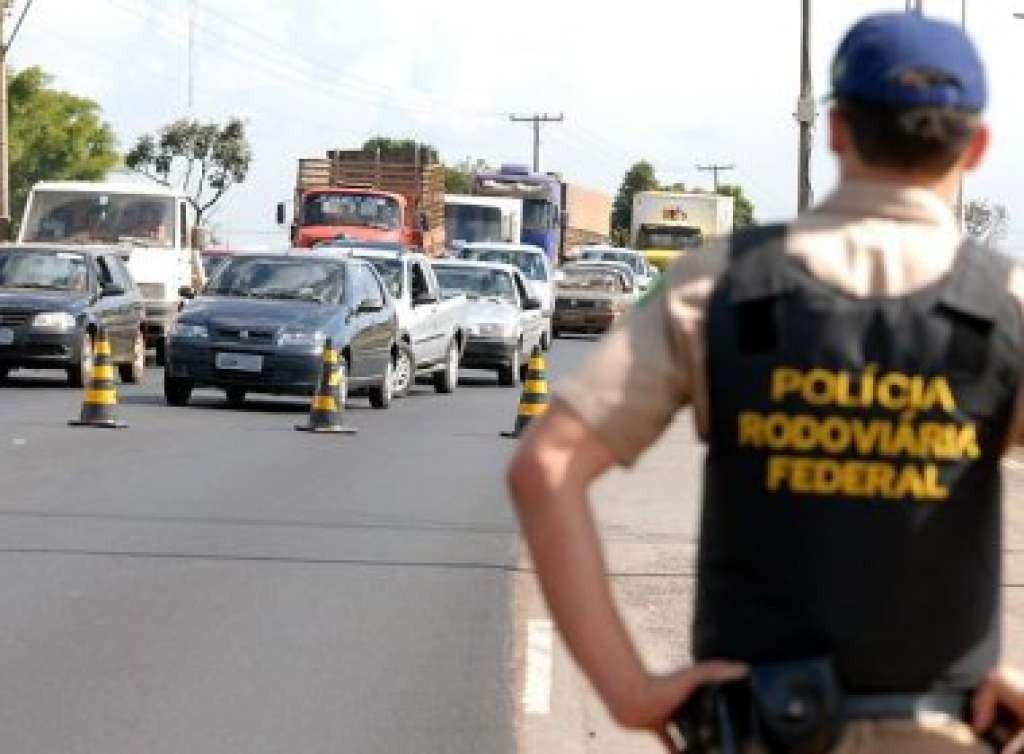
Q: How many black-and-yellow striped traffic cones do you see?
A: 3